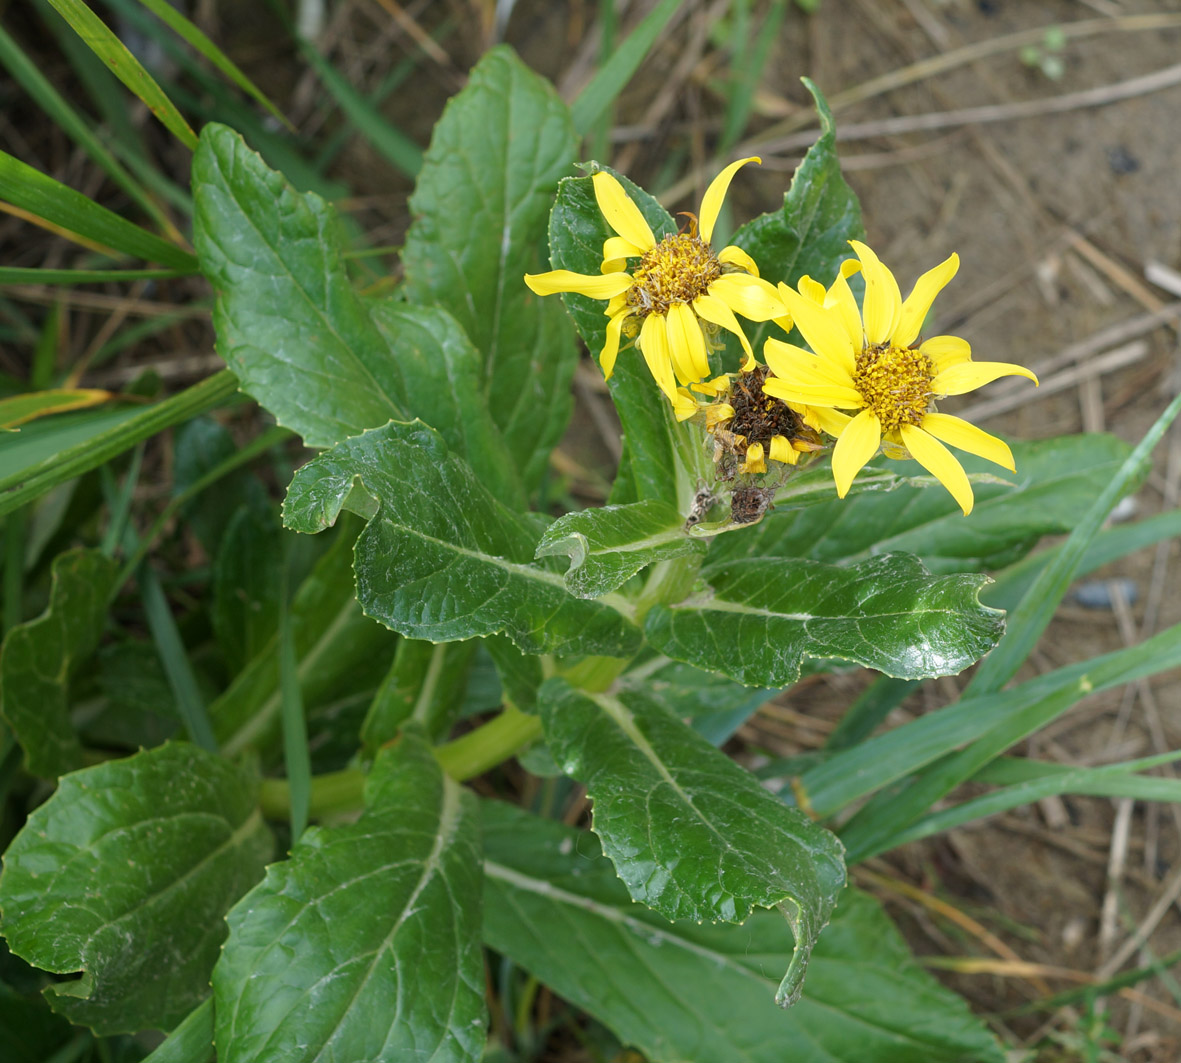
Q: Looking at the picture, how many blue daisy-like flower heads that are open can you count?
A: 0